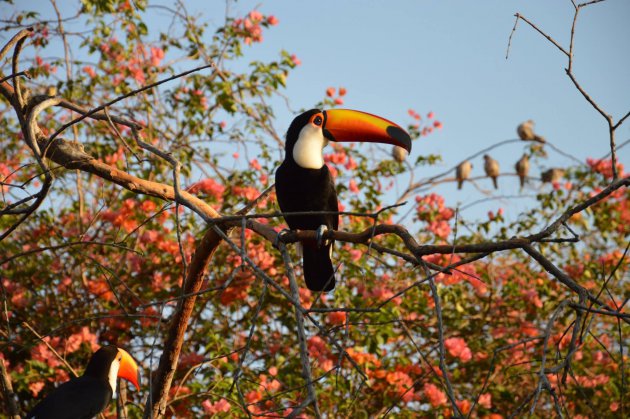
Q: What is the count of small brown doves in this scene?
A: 6